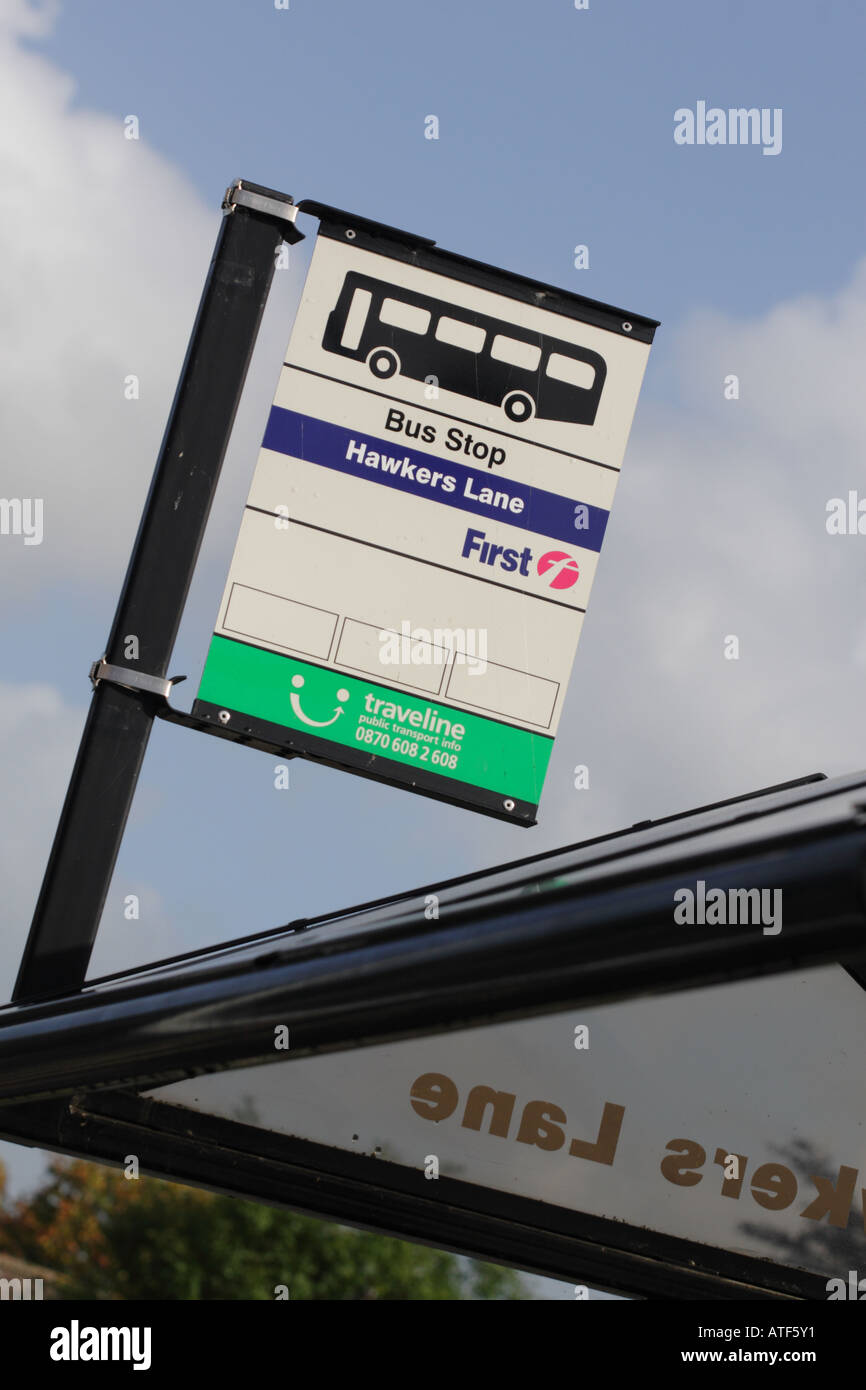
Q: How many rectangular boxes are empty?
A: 3